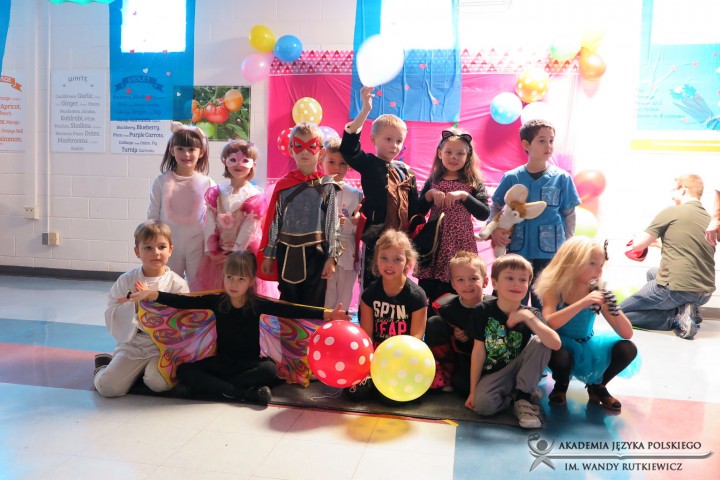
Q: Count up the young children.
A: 13